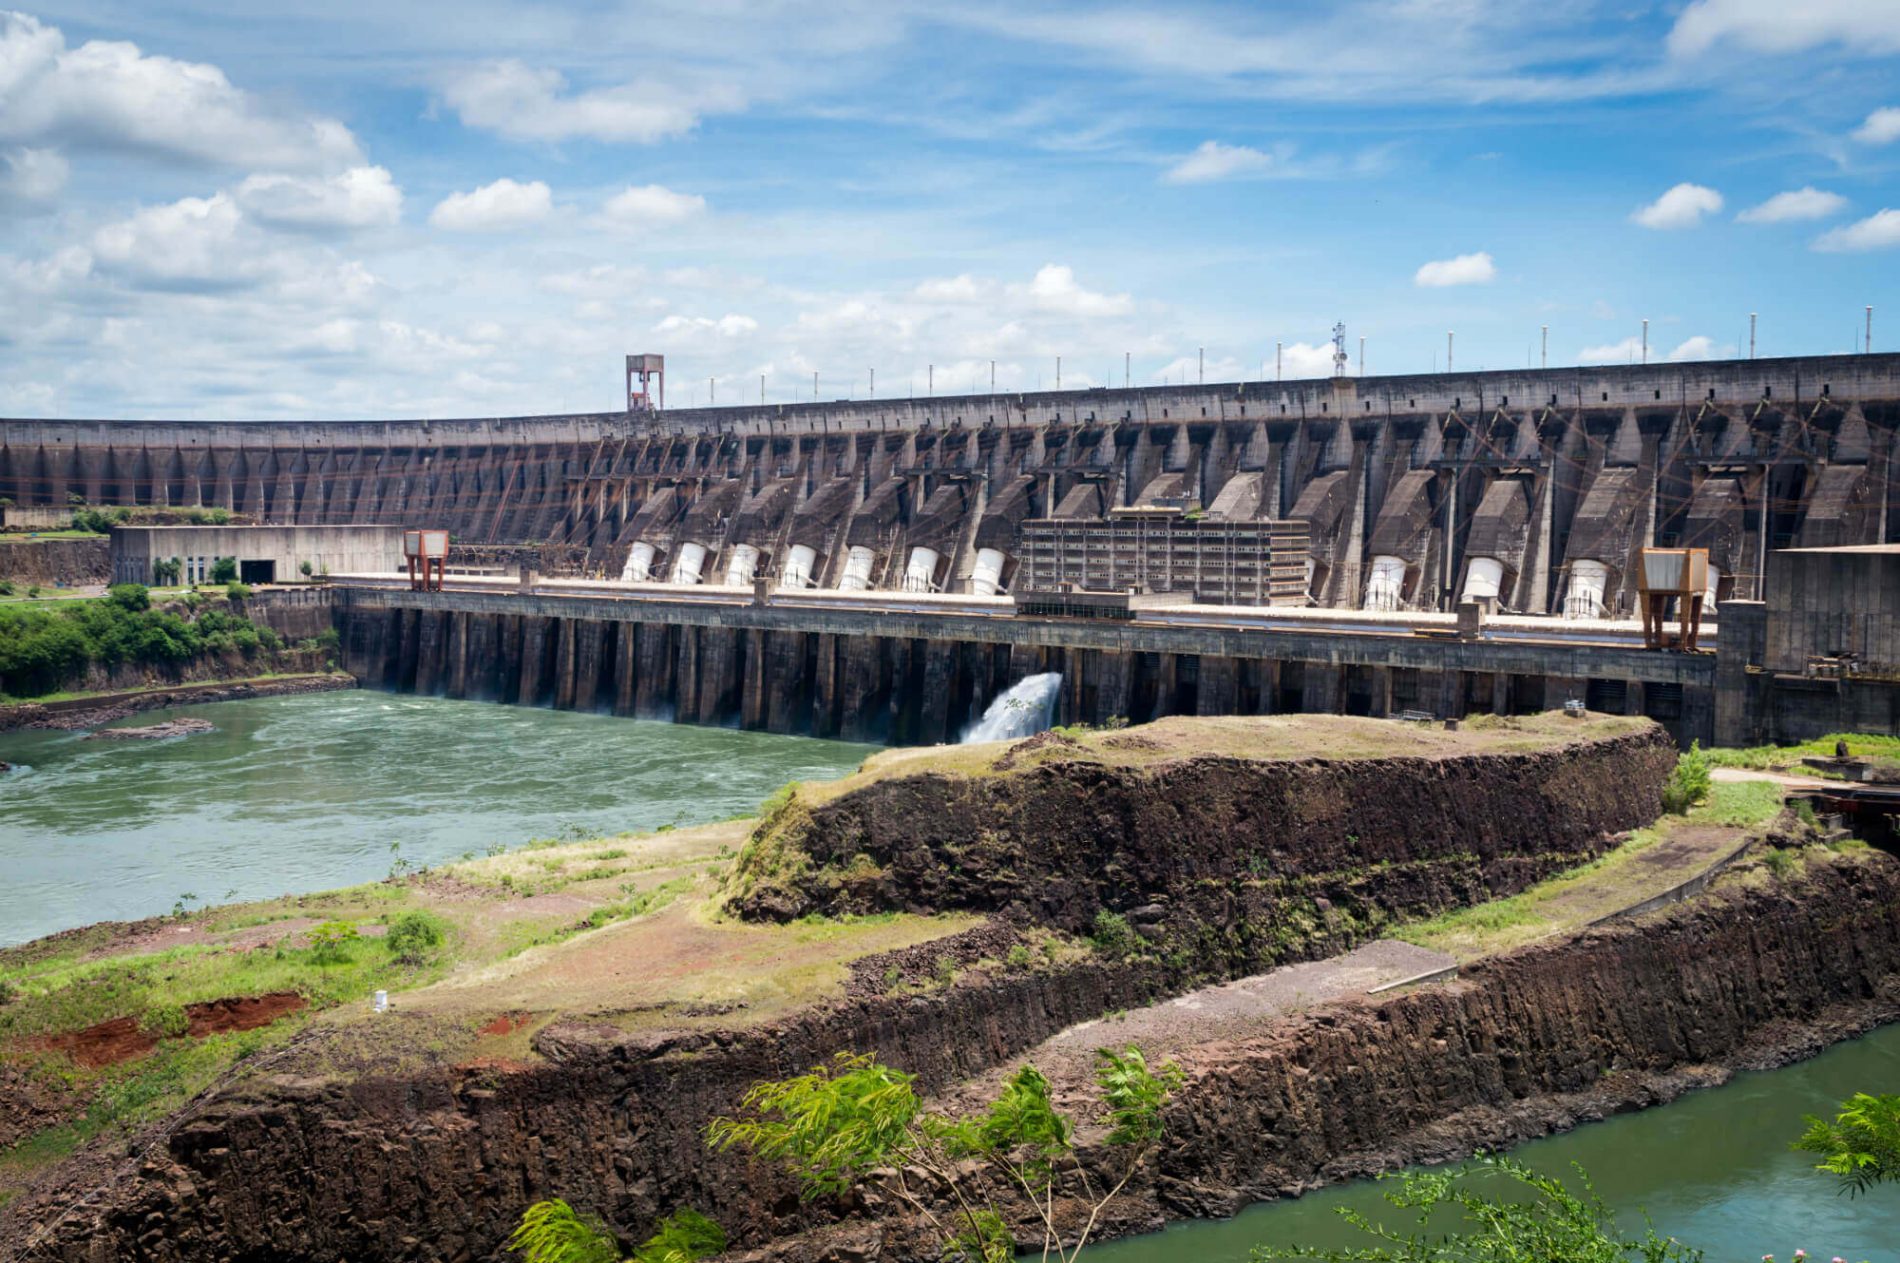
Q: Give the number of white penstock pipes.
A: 12